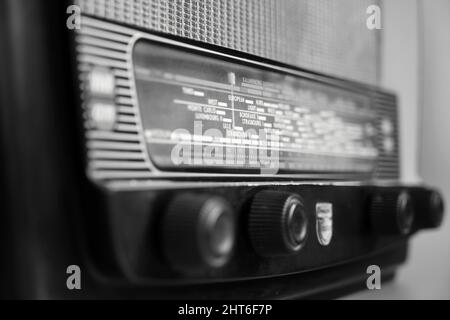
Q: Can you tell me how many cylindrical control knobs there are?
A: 4